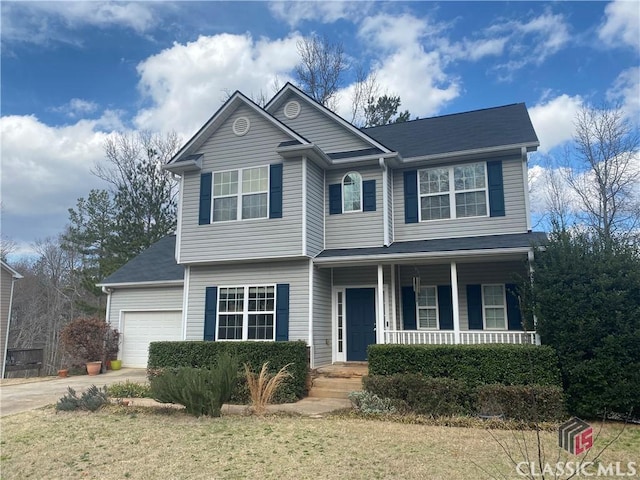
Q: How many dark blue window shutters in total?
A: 12